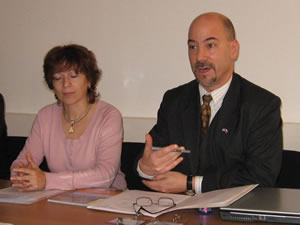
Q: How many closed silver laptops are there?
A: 1